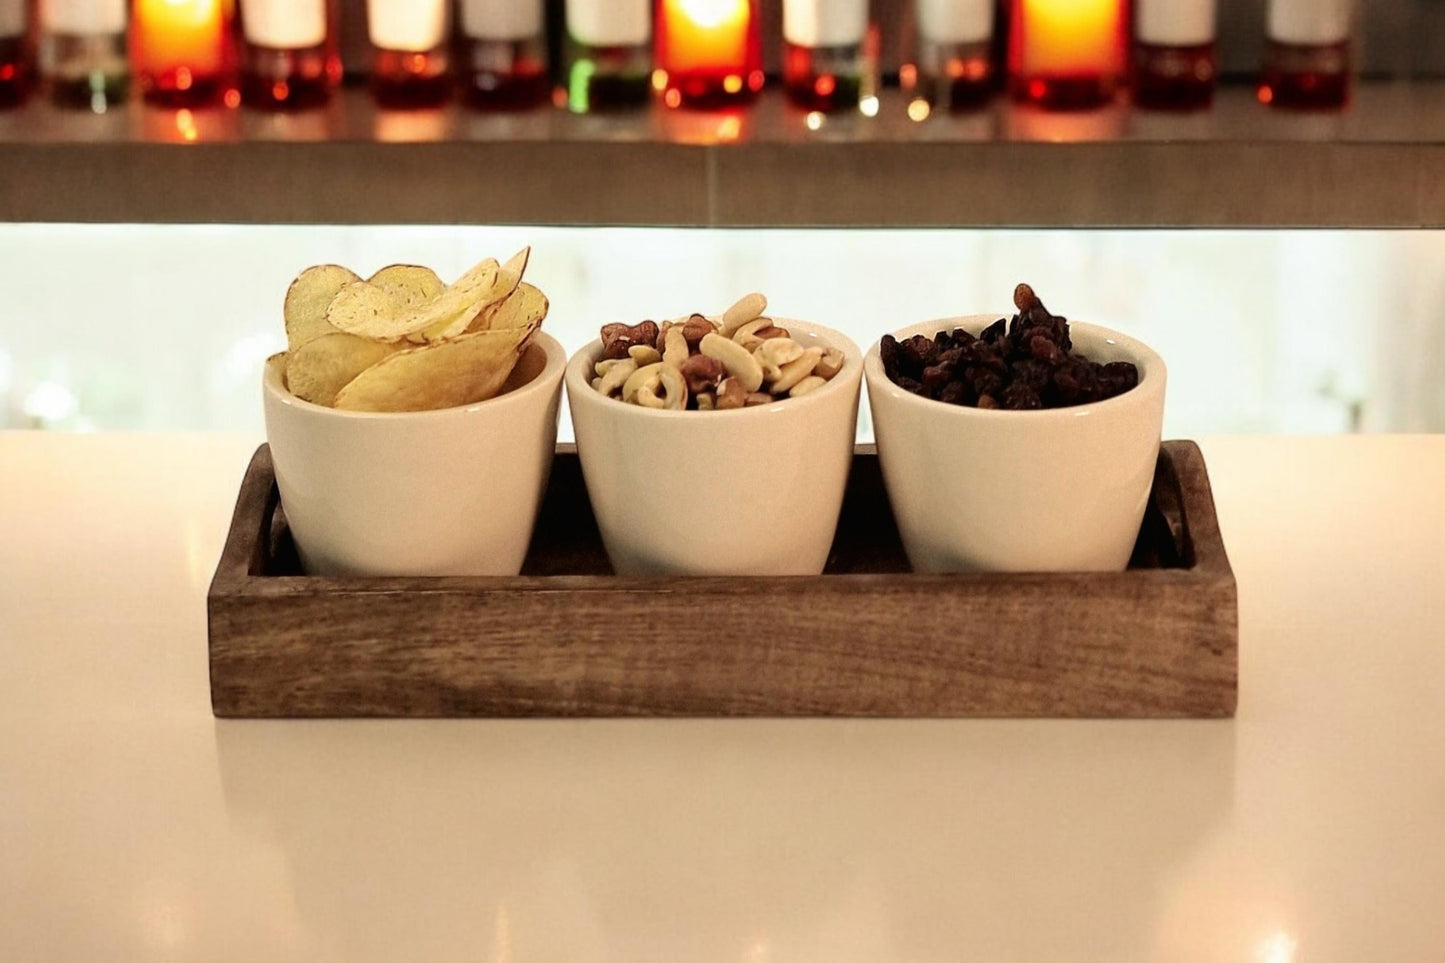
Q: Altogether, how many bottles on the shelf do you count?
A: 13